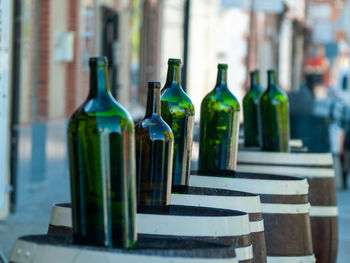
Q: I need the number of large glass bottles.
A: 6